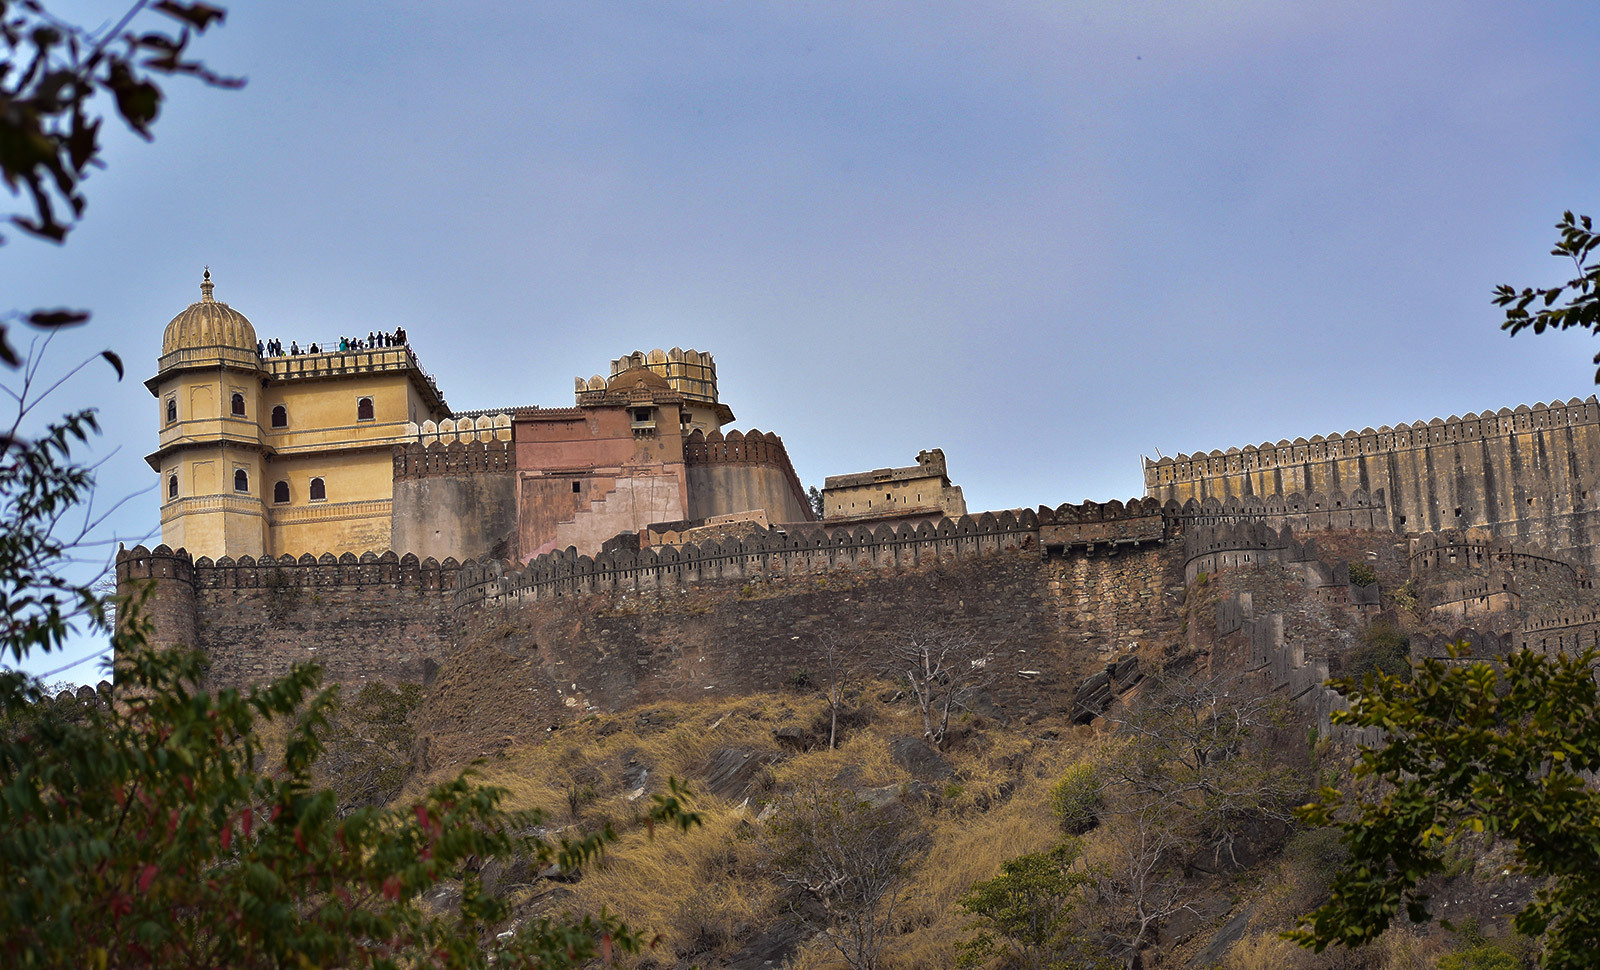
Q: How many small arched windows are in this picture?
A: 8